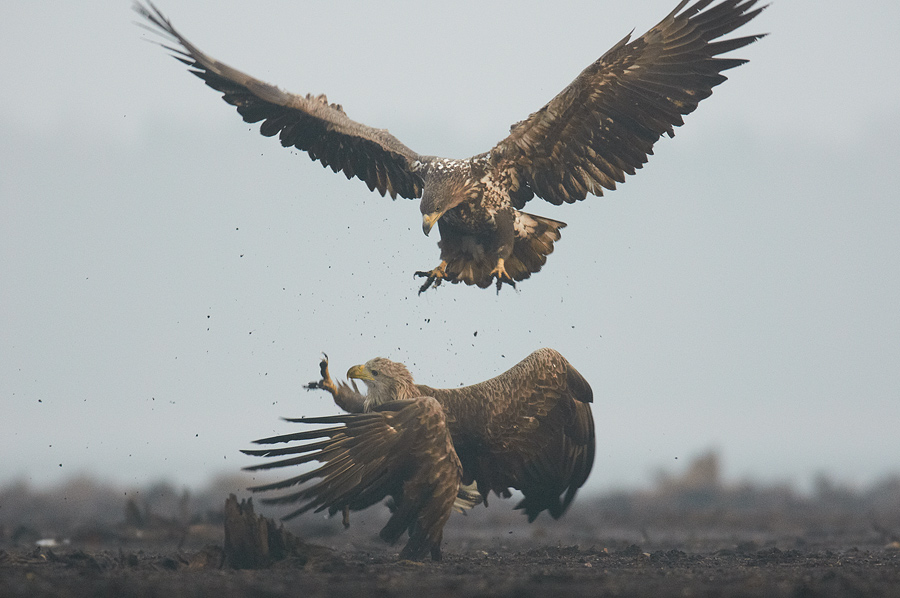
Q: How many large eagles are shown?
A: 2